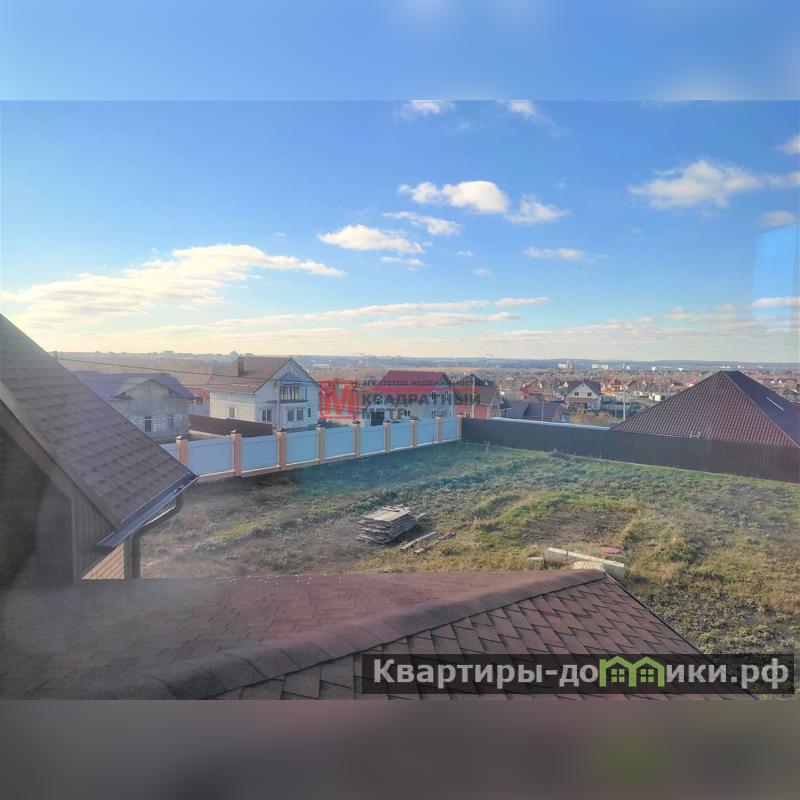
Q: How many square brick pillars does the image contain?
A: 9